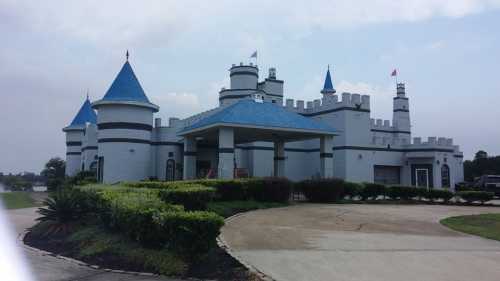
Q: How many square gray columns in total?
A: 4